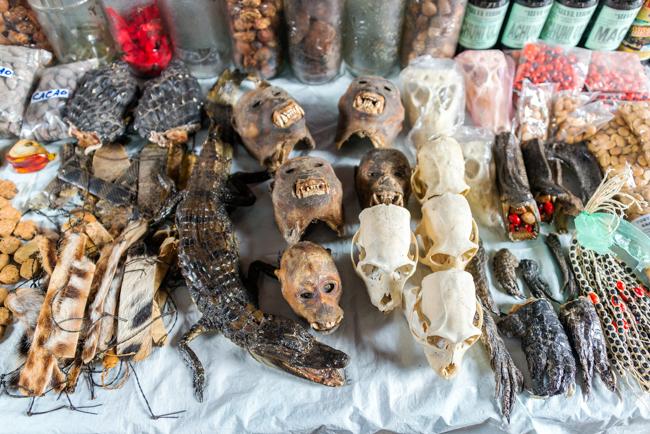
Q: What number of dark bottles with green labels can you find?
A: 4